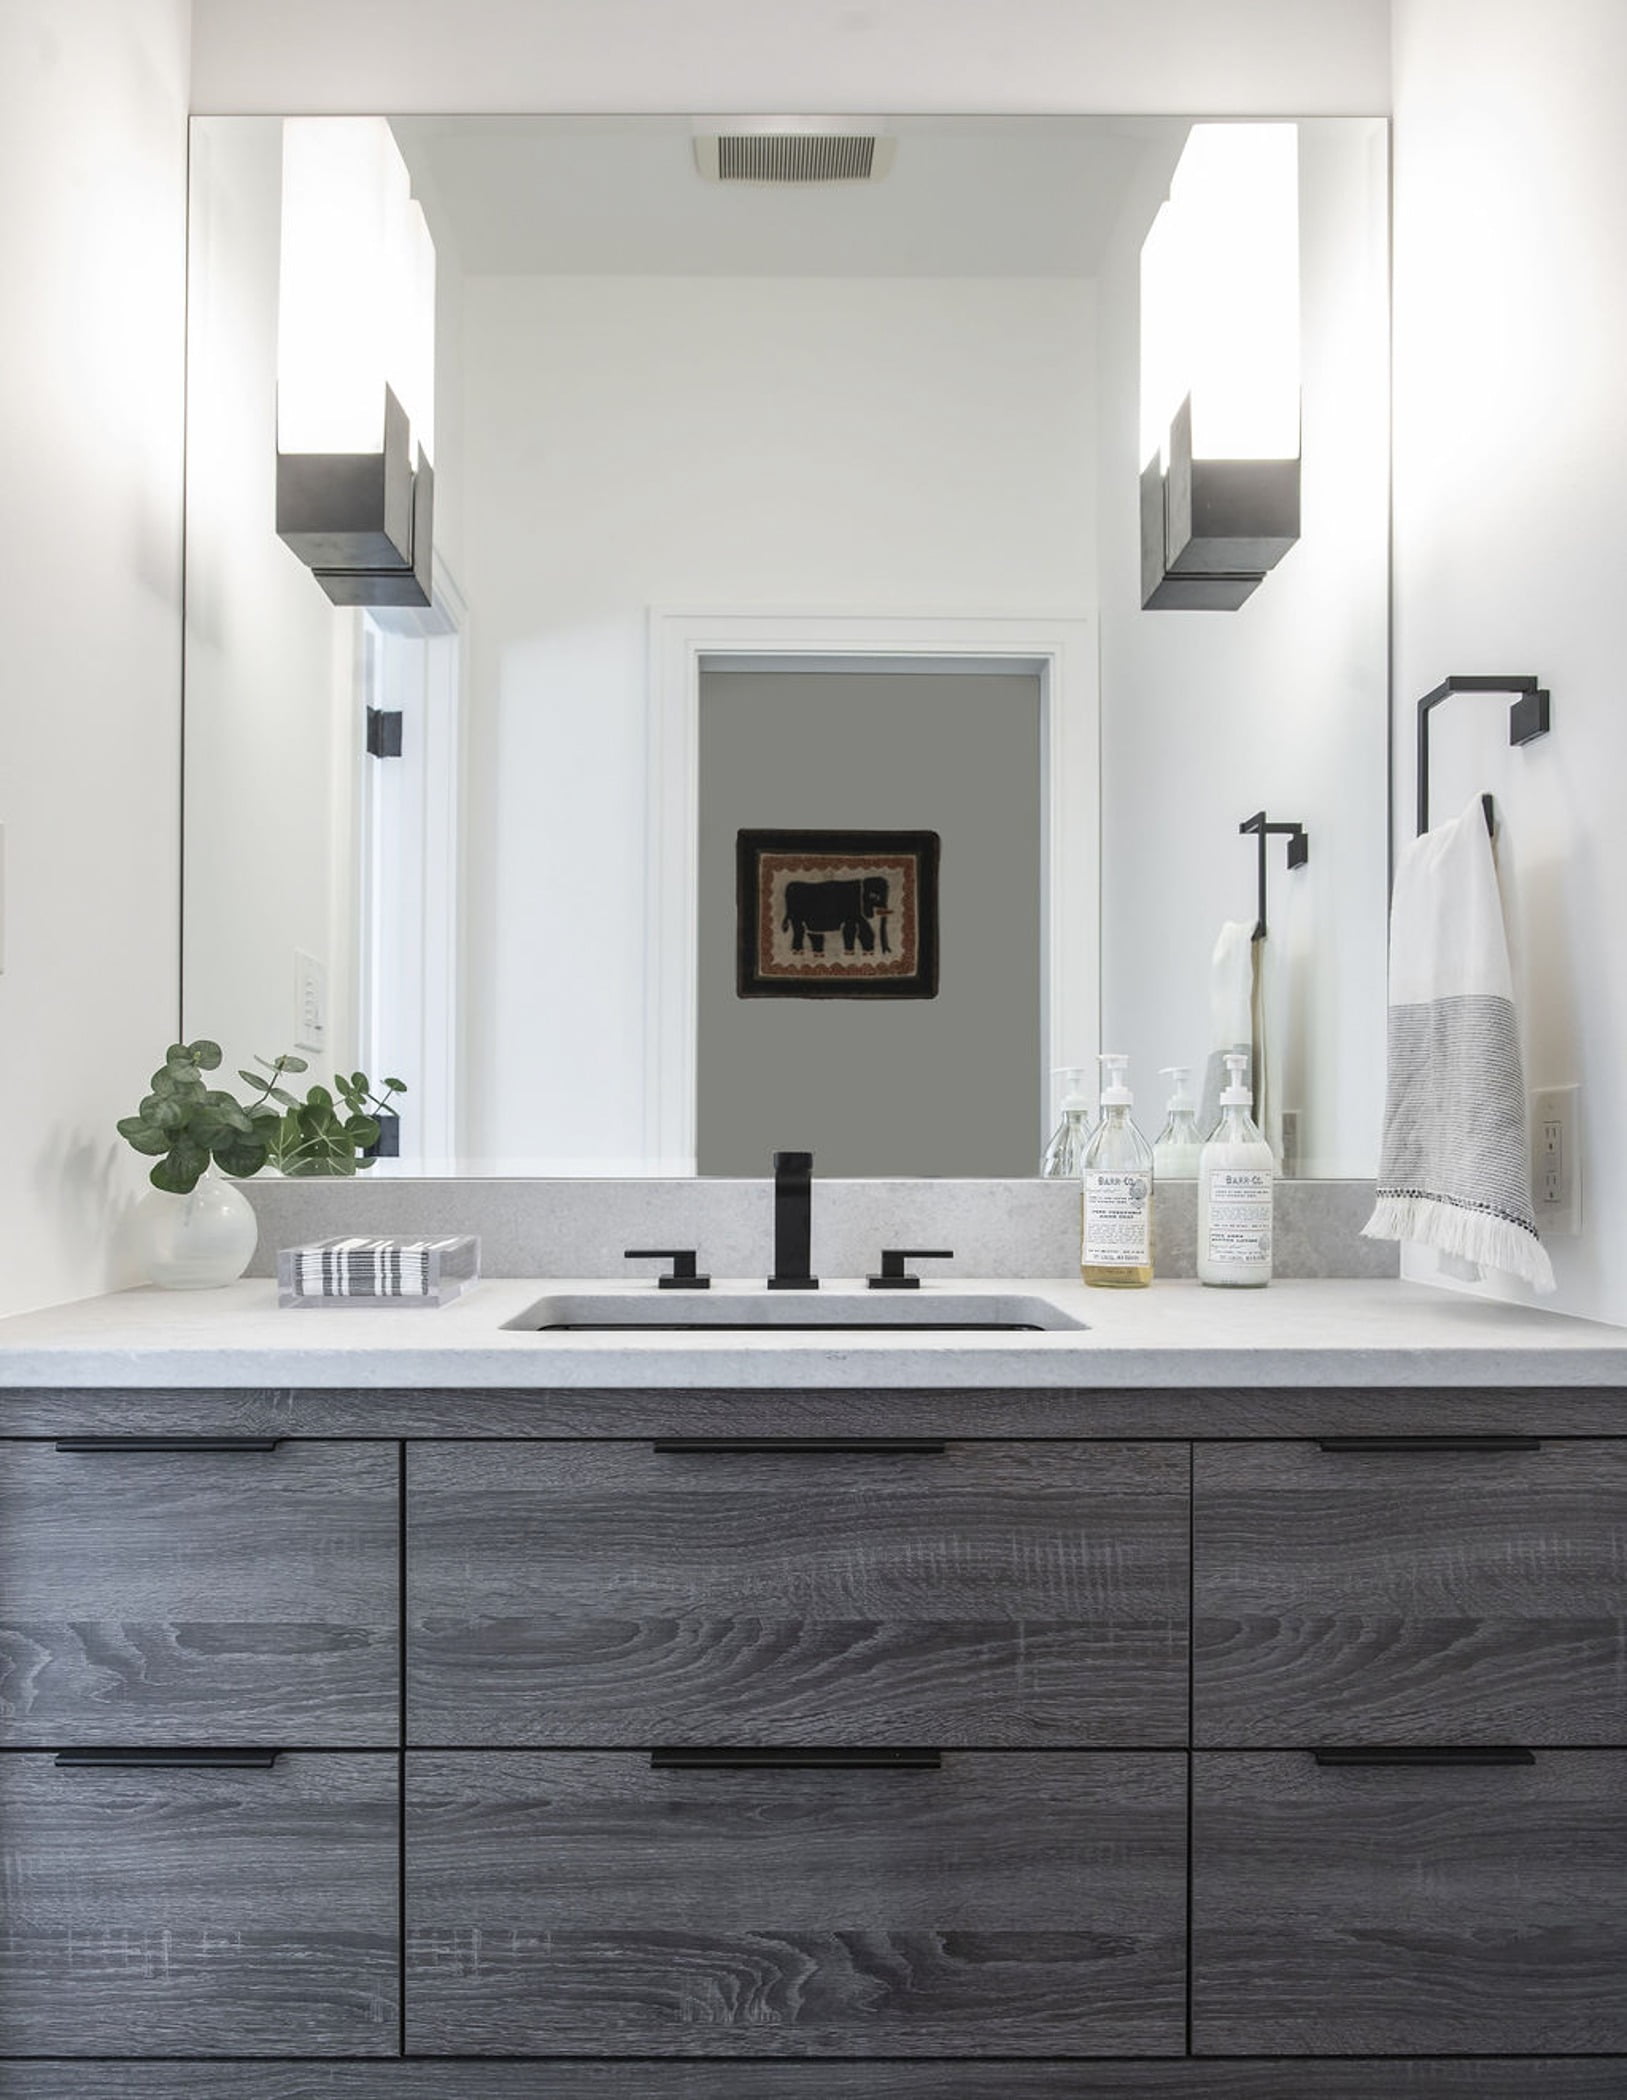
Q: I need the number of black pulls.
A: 6